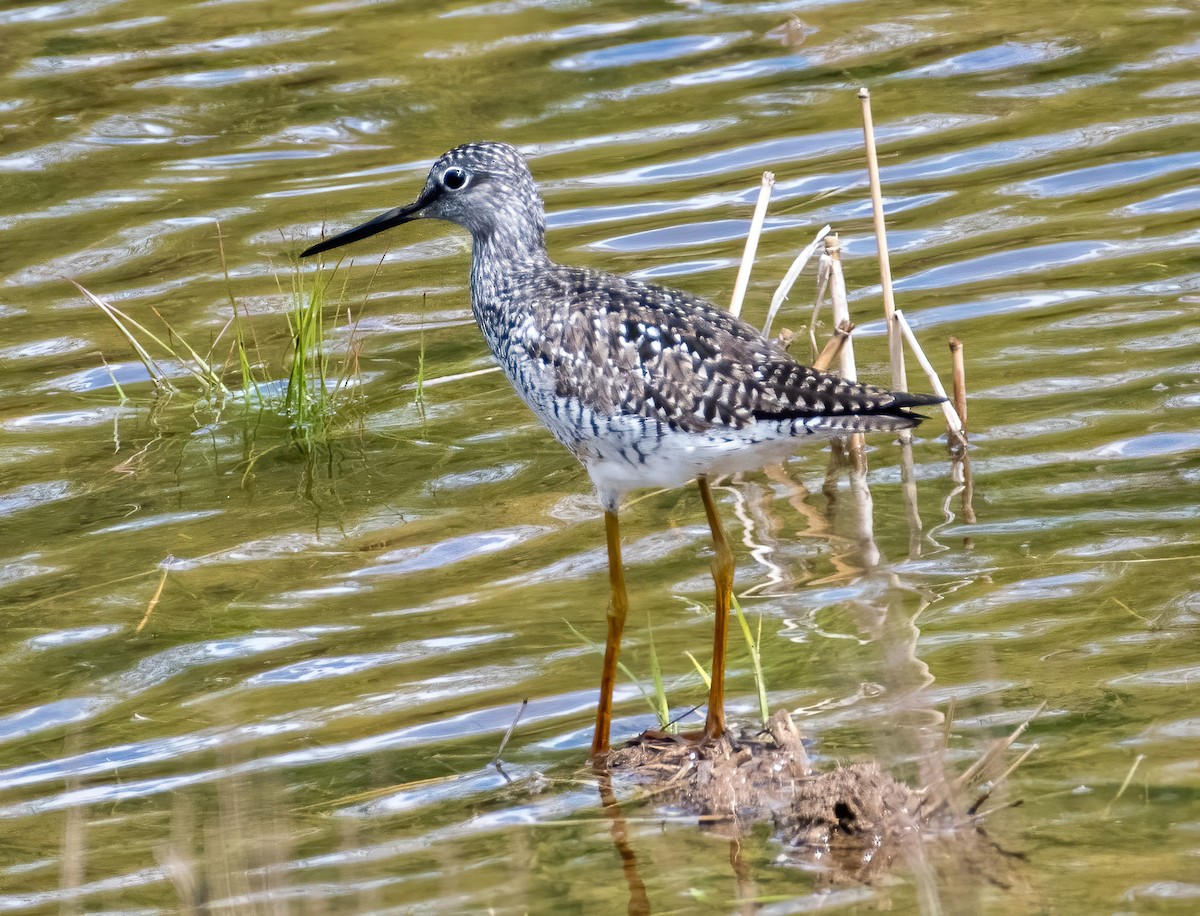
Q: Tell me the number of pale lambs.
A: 0